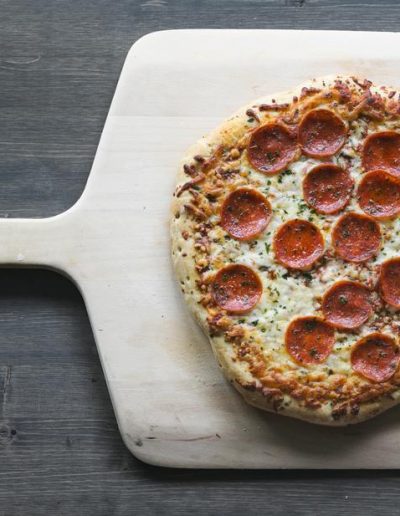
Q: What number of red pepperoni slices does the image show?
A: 13